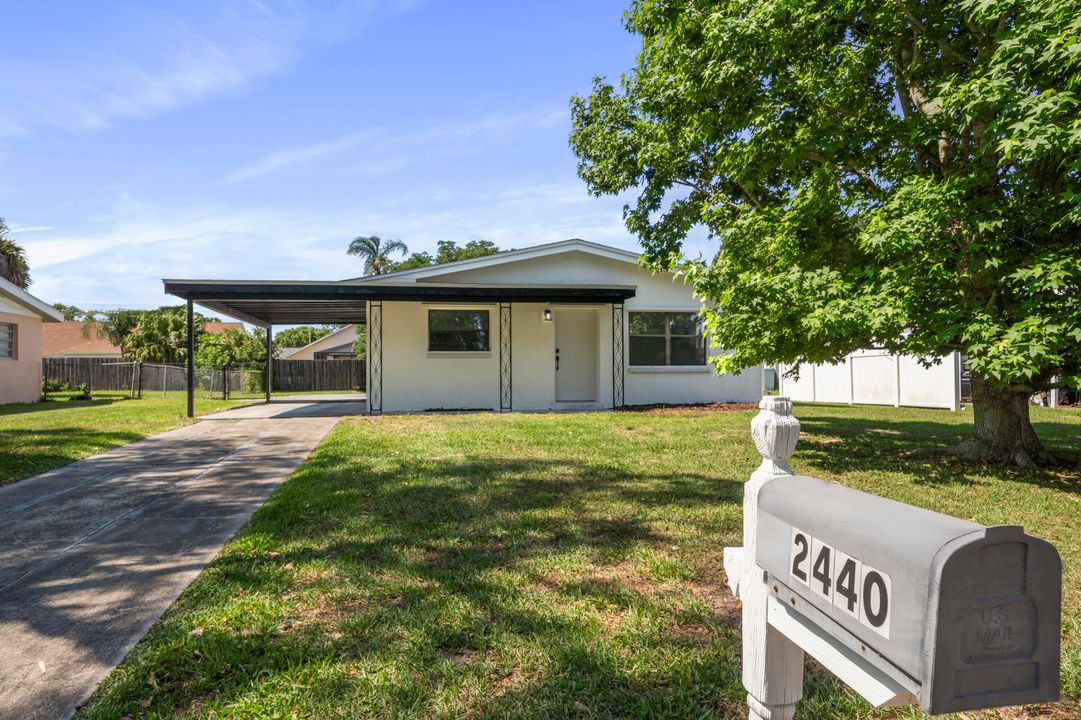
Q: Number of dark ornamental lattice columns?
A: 3